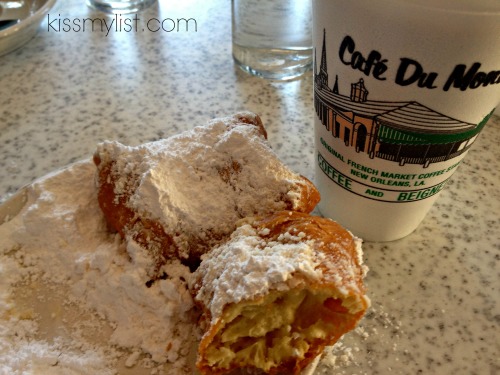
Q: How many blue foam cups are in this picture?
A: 0